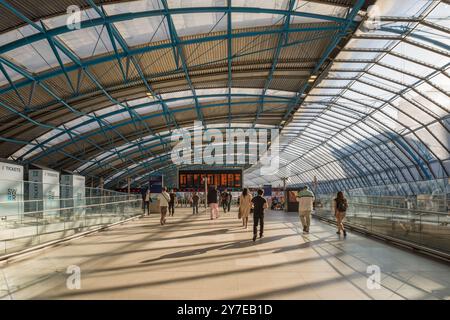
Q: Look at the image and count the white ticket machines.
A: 3